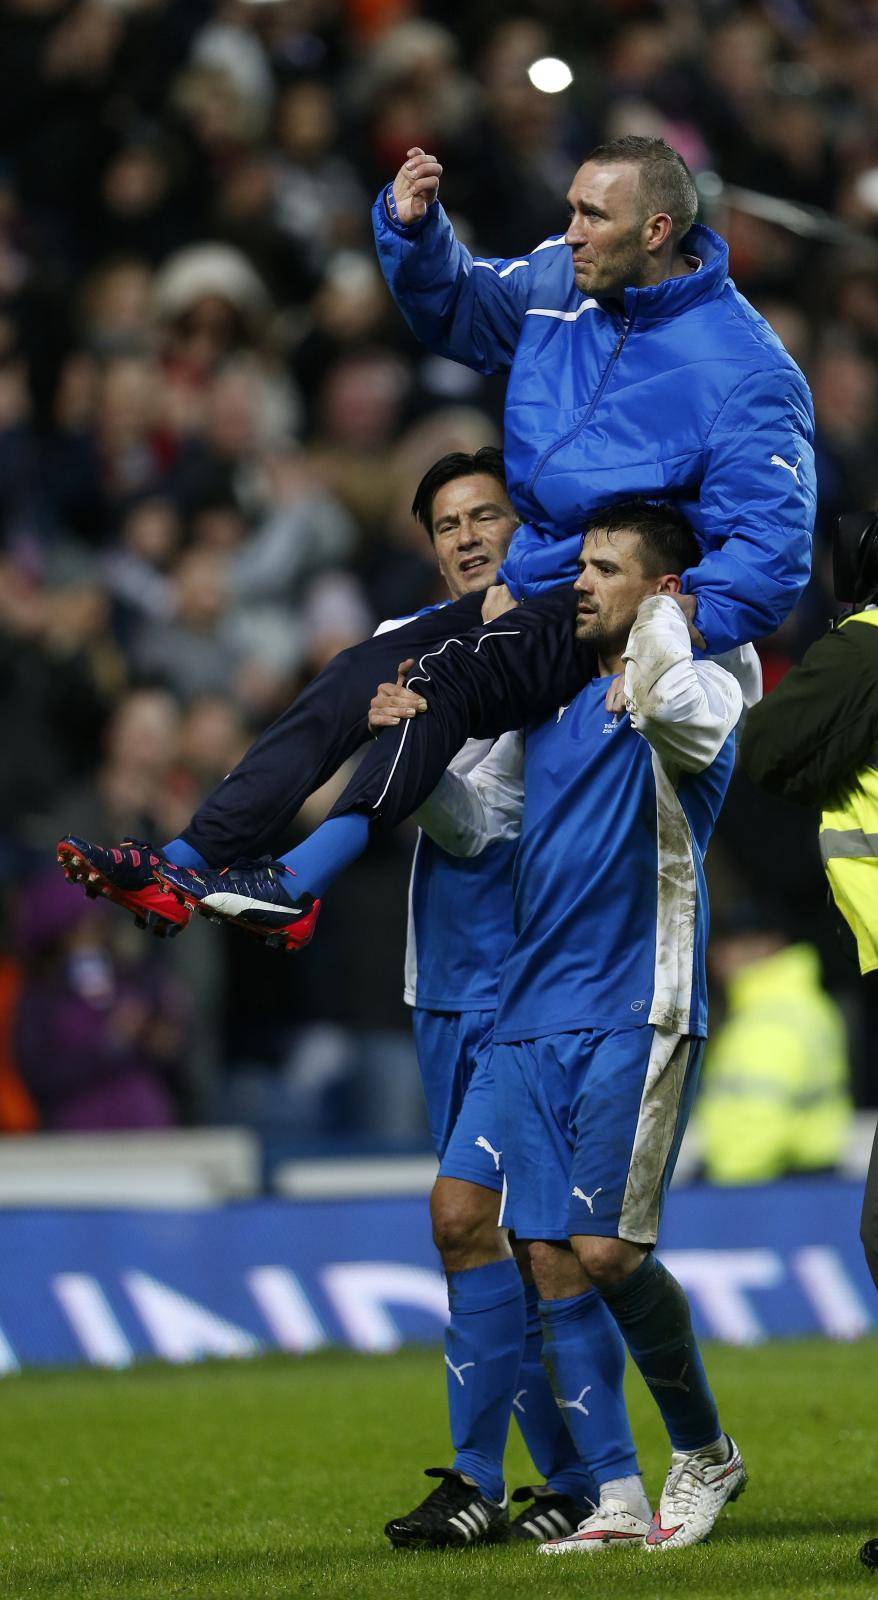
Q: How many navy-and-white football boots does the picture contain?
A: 2